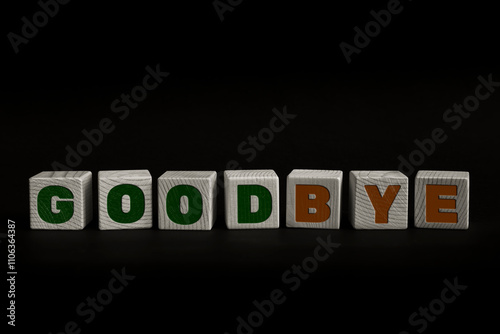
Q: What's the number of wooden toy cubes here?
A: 7